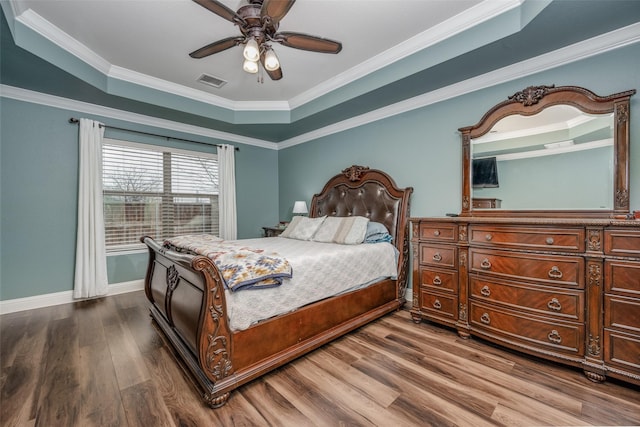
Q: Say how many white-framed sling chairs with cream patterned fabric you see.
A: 0